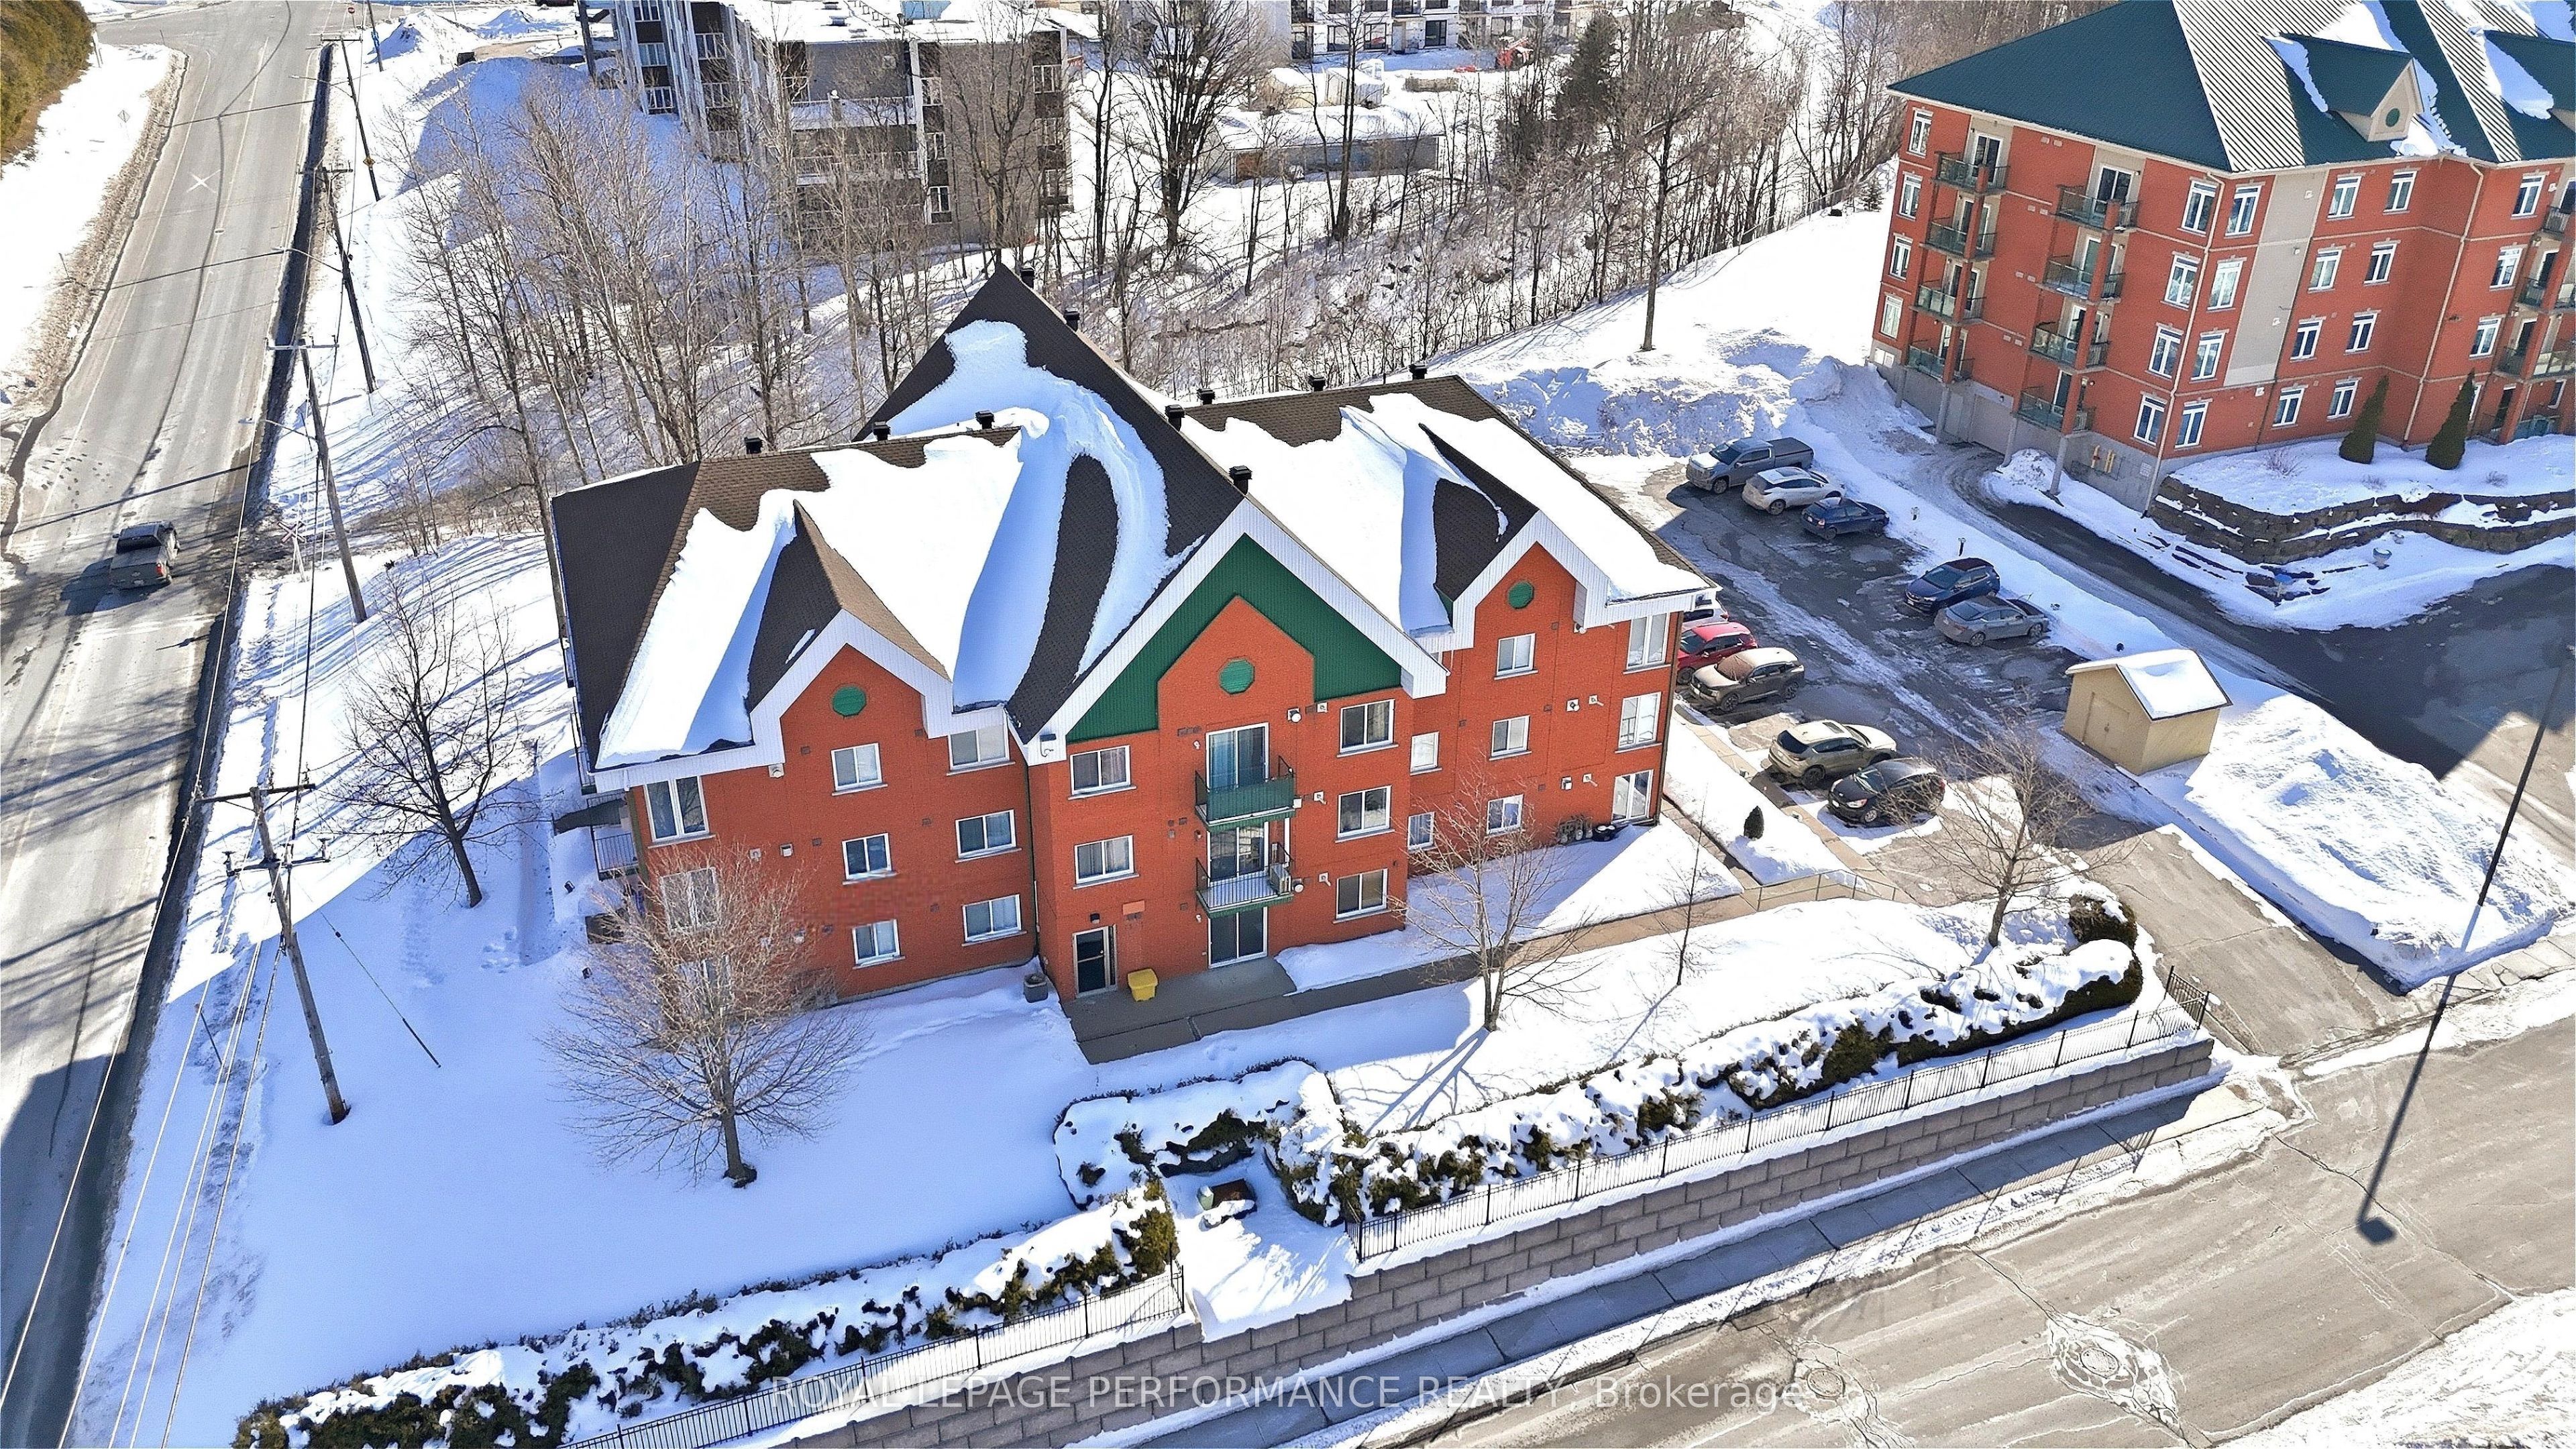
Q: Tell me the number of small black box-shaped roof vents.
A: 10